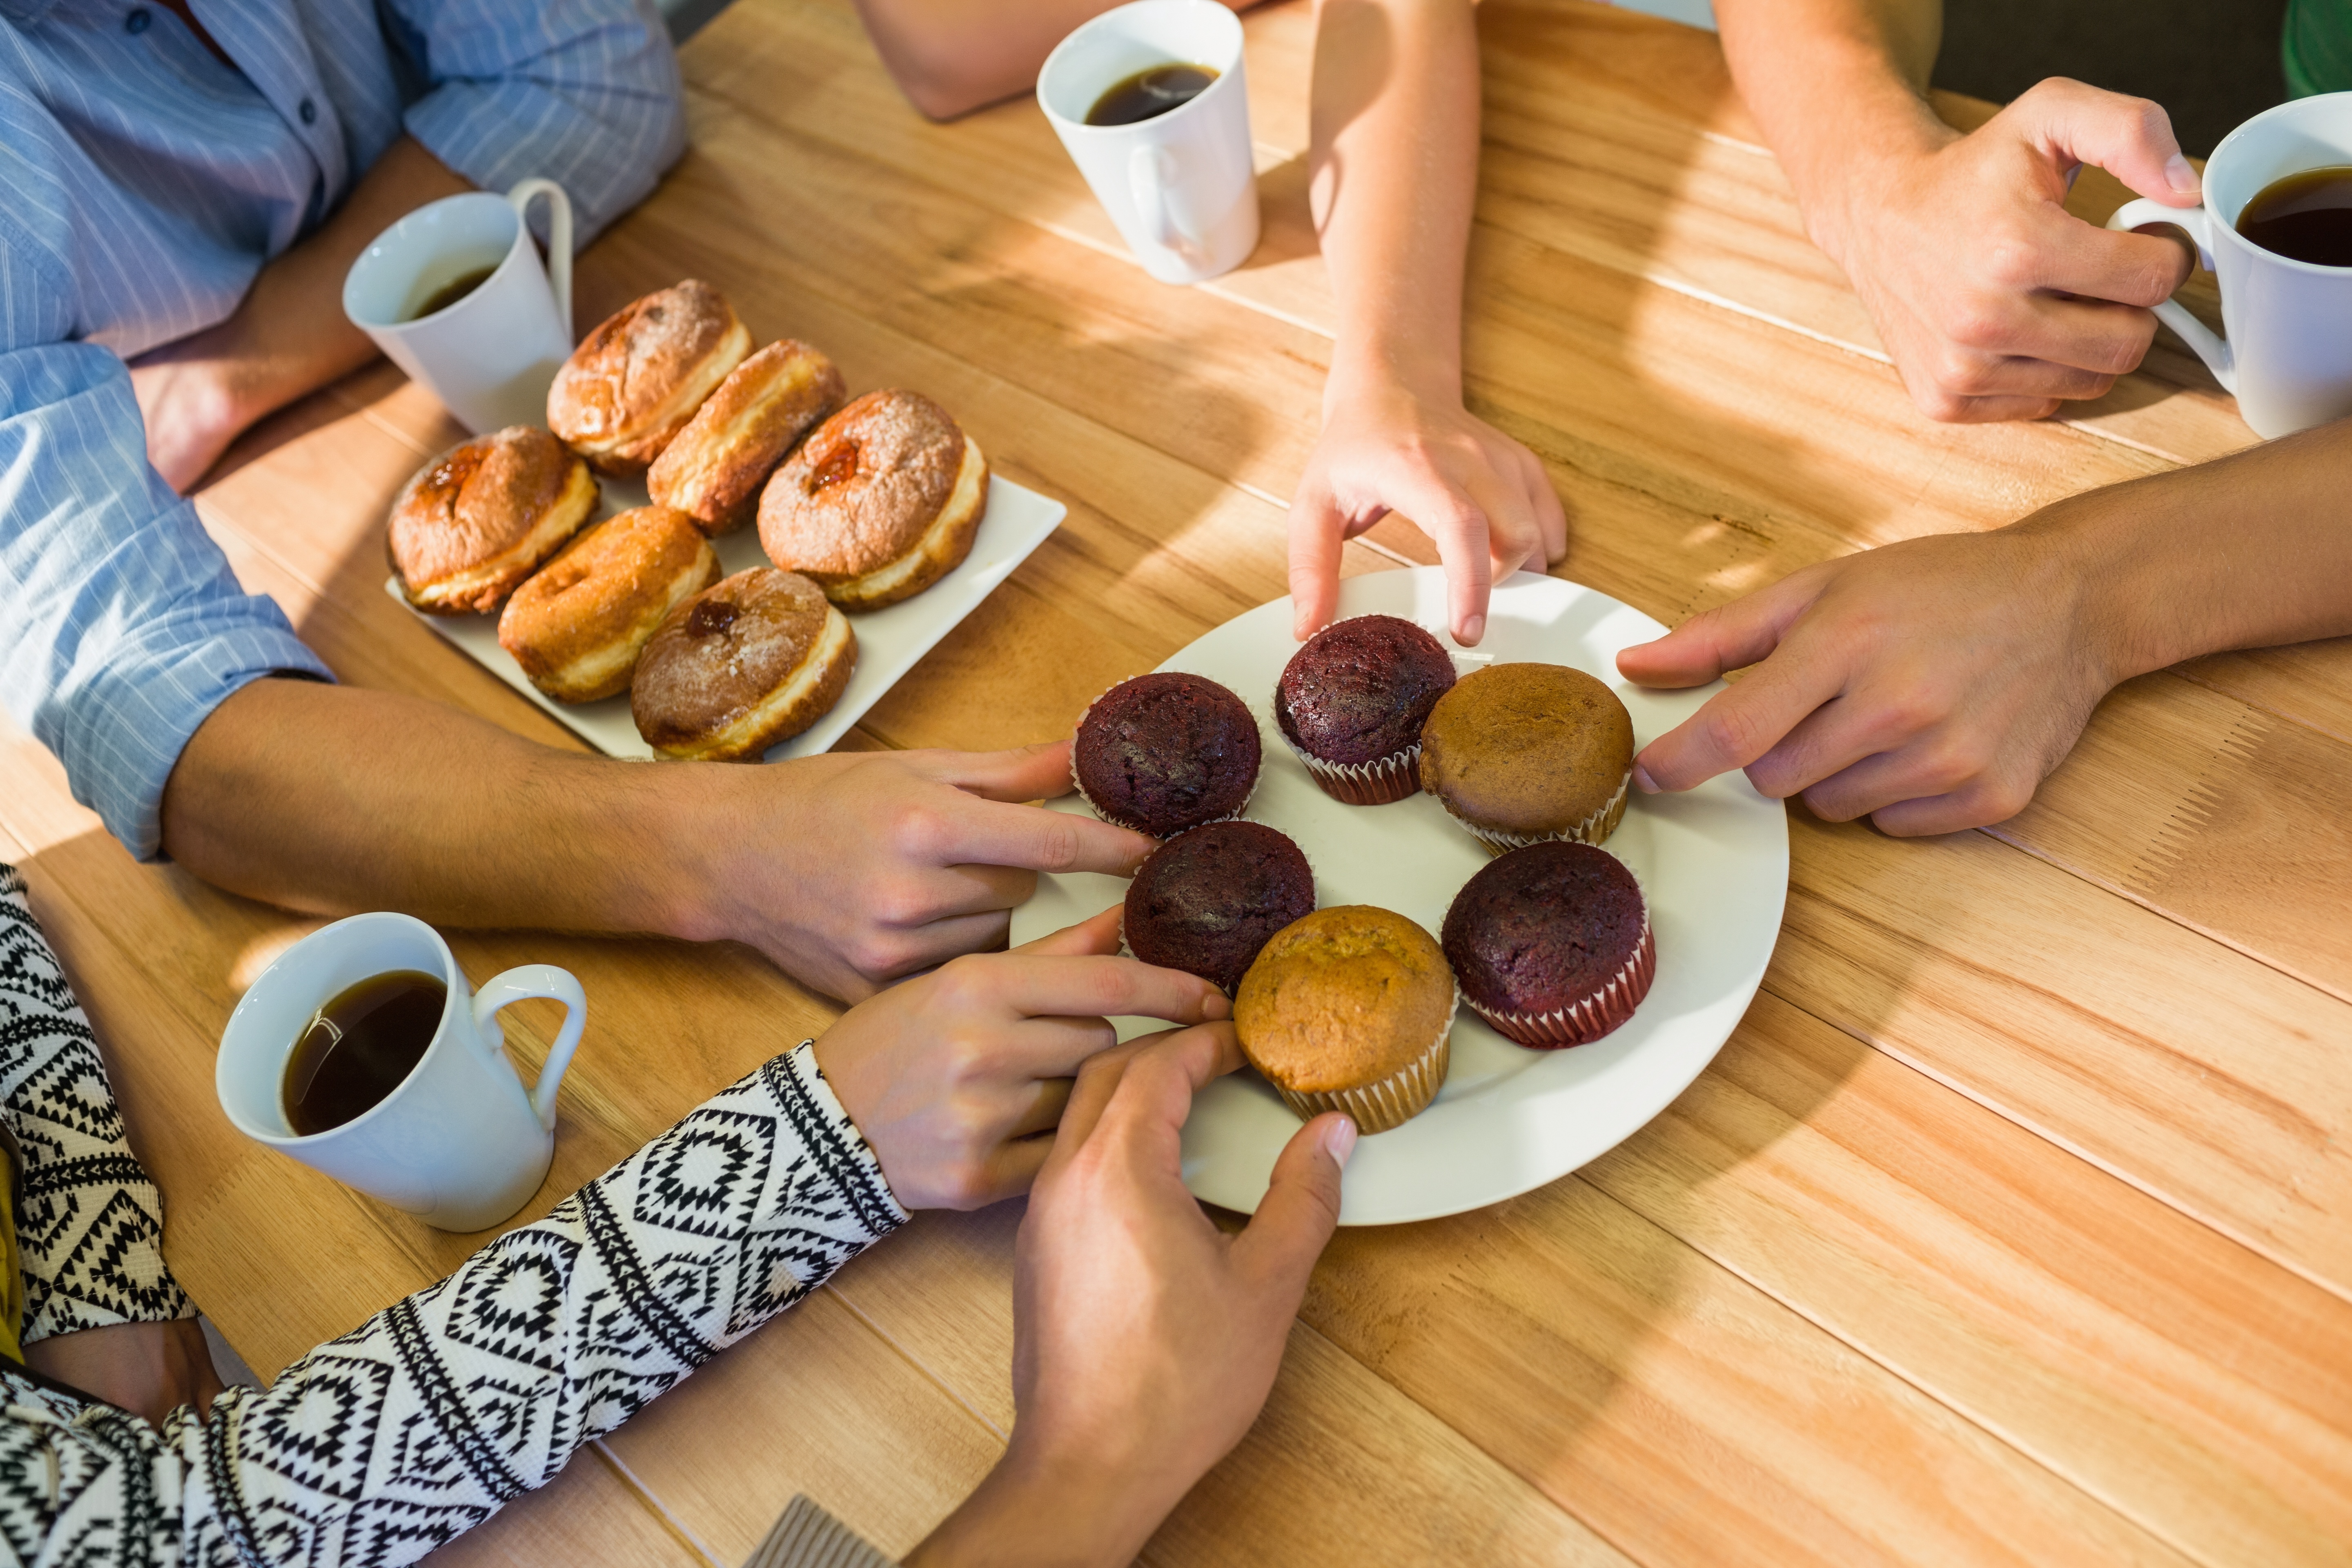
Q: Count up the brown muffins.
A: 2